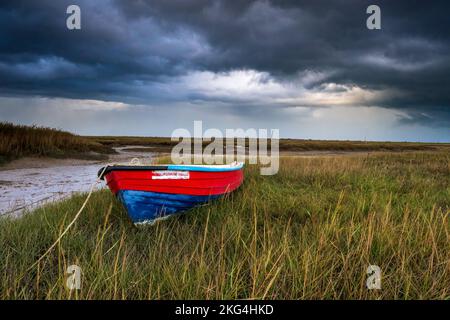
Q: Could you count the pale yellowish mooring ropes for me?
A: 1